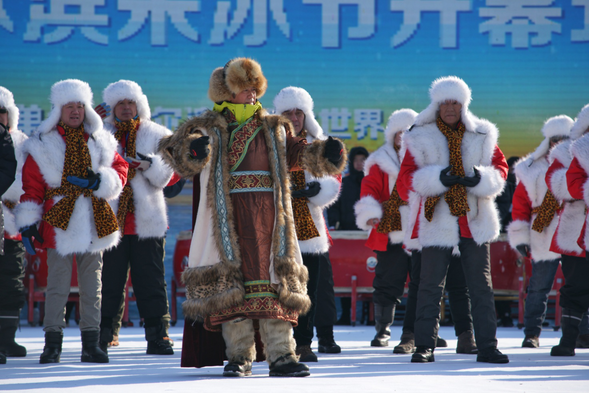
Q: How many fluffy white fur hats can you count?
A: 8